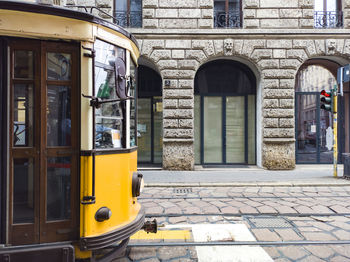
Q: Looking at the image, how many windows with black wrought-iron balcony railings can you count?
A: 3